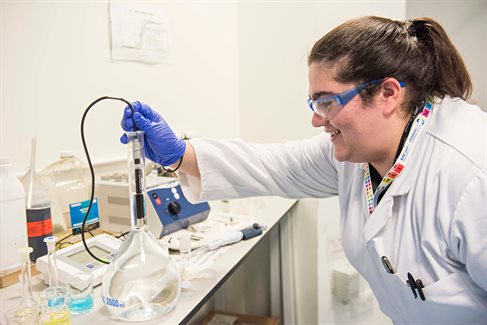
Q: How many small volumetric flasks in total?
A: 2